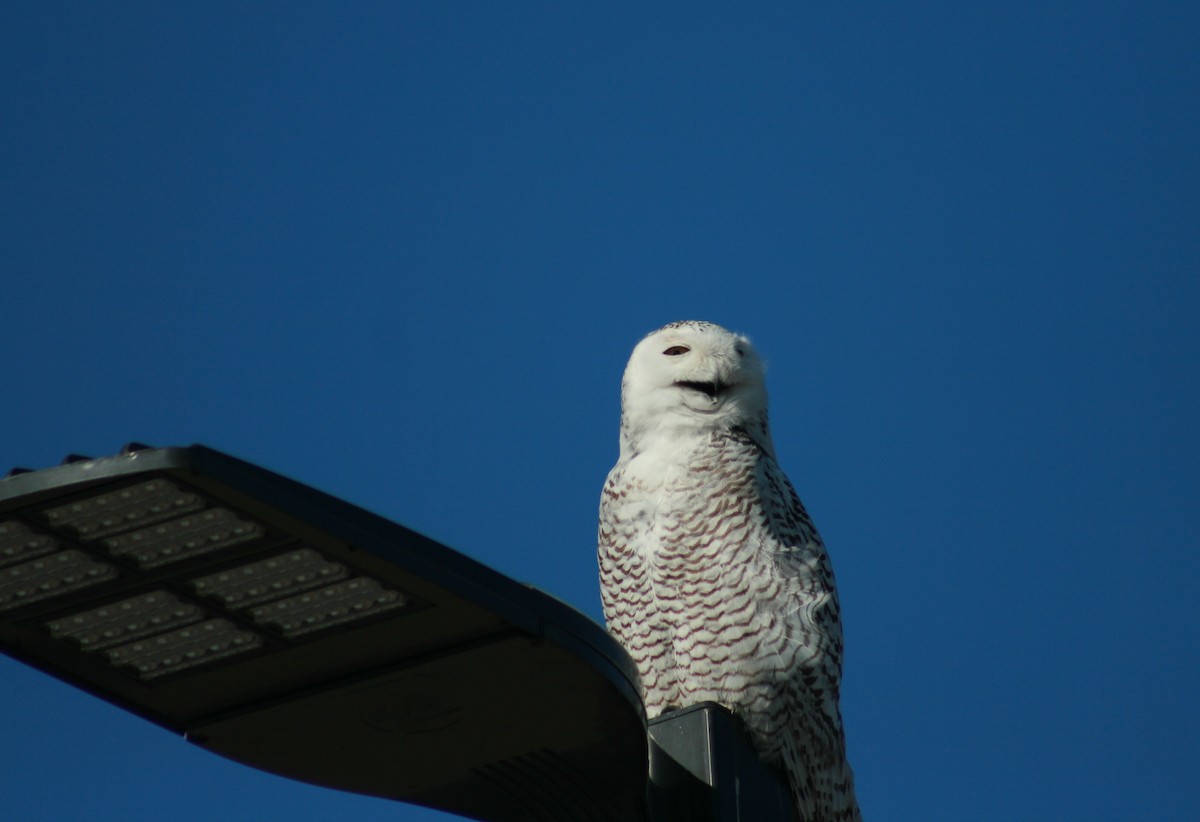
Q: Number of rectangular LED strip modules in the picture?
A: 8